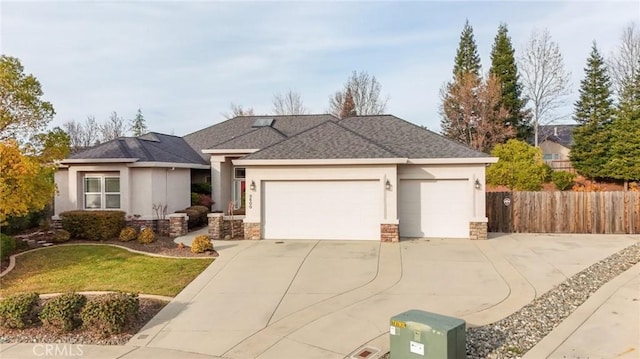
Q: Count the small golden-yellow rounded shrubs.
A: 3